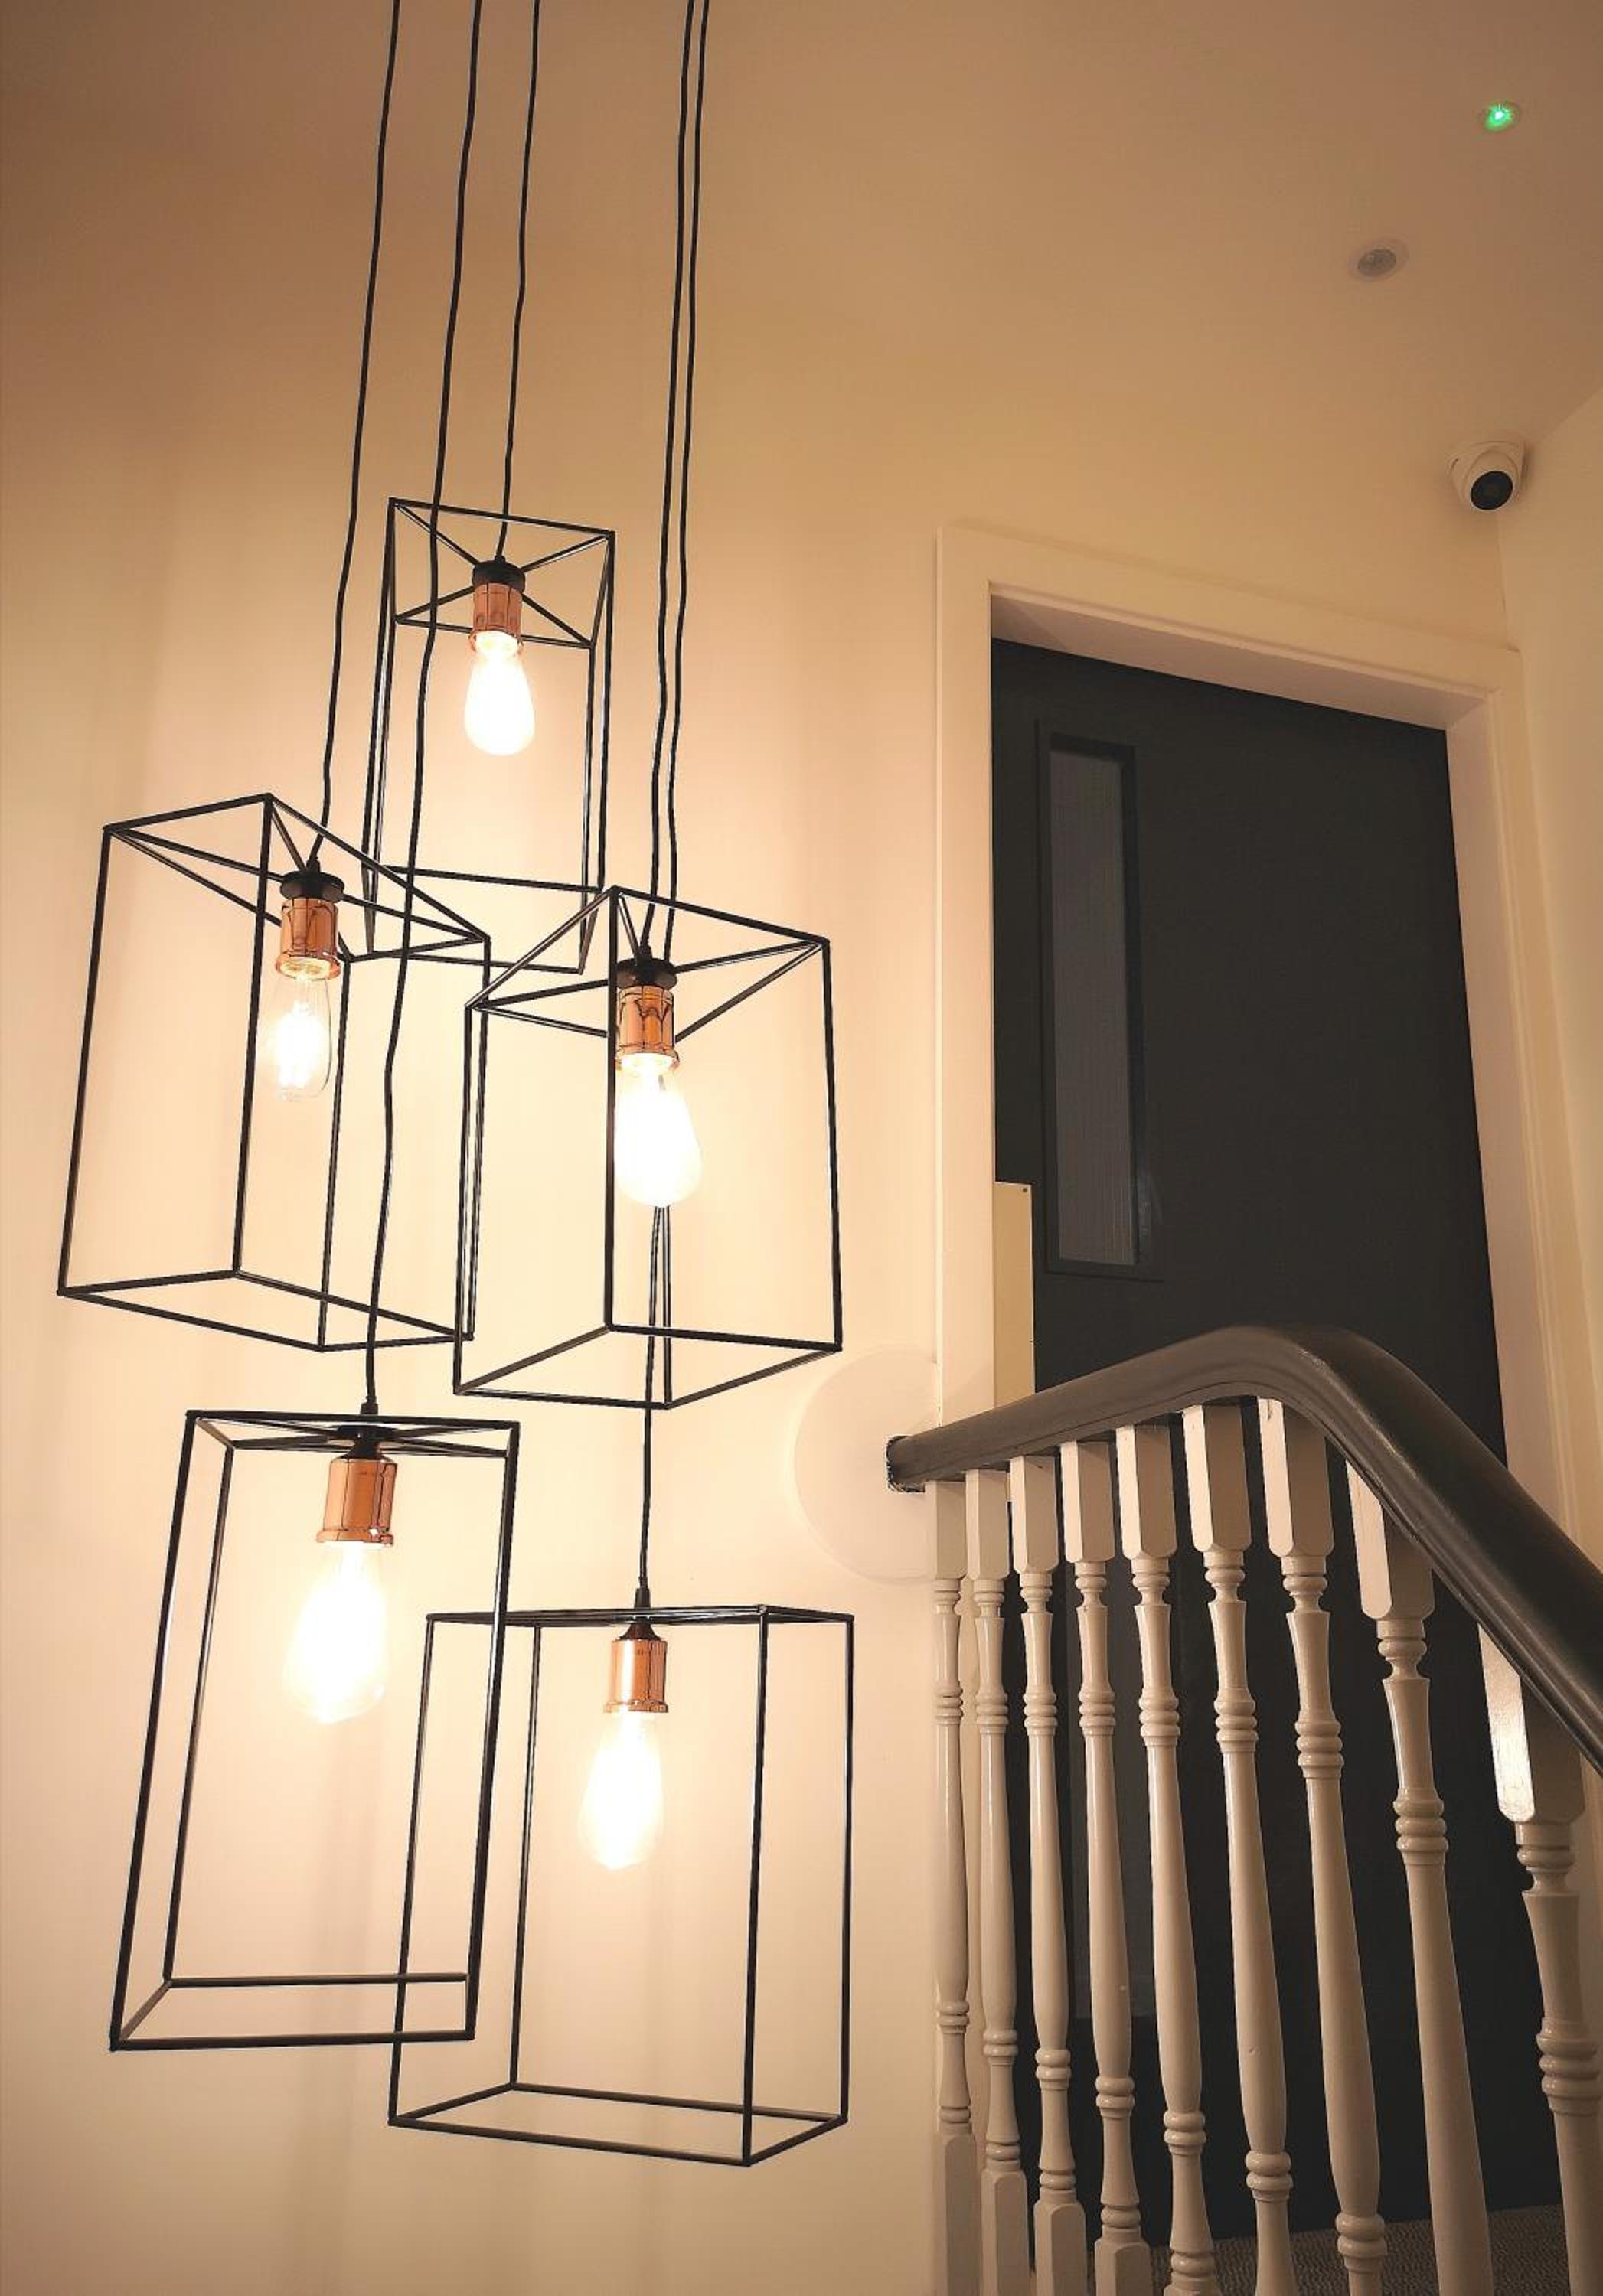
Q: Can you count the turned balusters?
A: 9